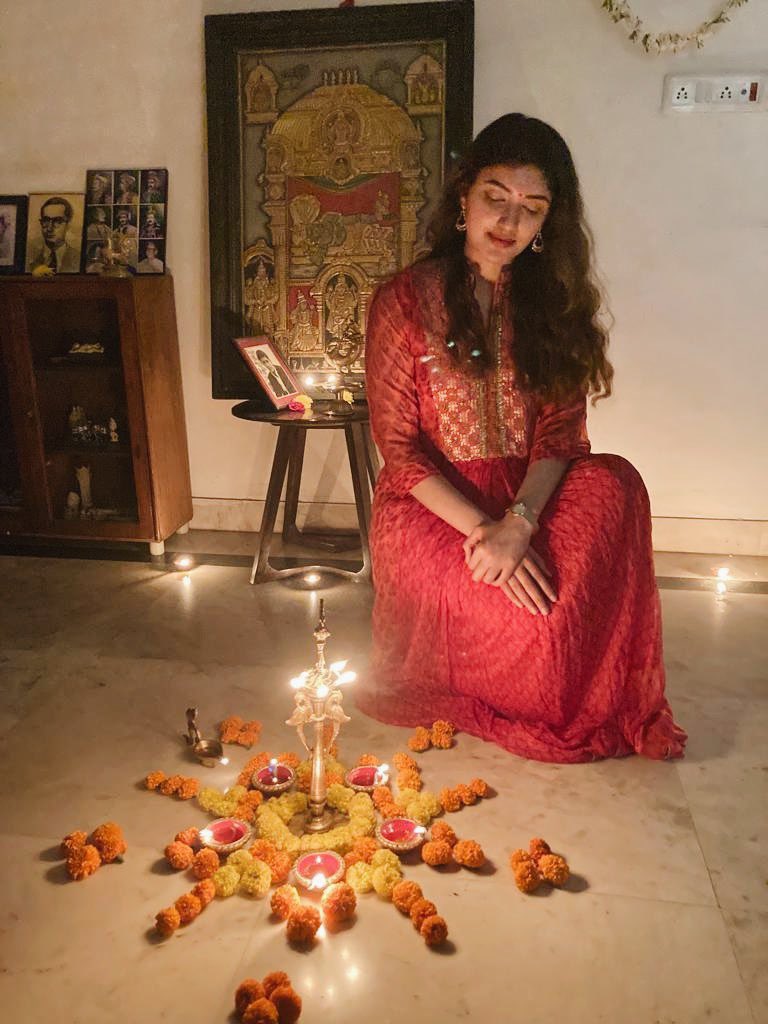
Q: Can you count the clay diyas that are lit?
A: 5